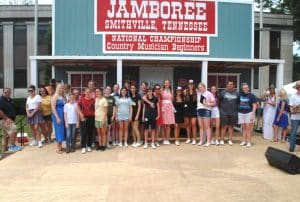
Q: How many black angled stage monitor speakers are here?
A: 1